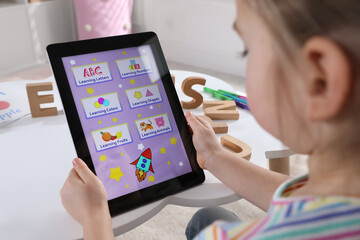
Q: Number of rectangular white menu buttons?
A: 6